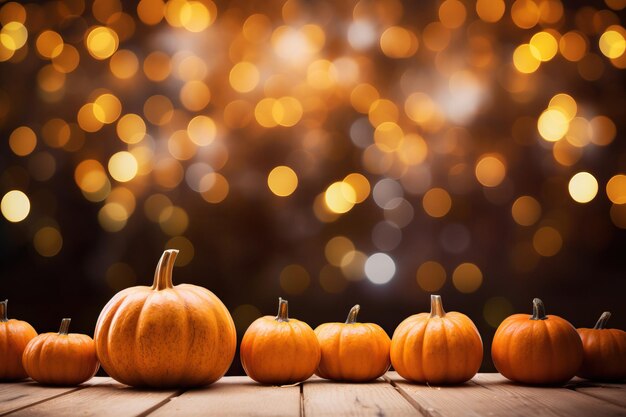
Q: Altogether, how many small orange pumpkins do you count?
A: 7